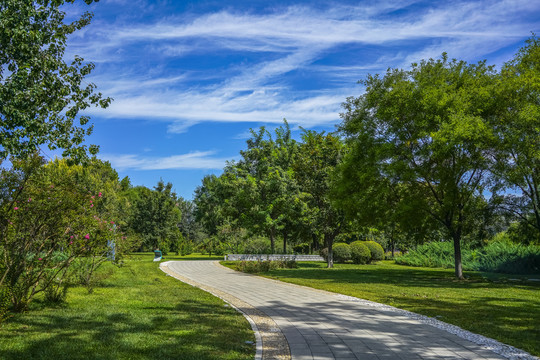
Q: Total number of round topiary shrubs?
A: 3